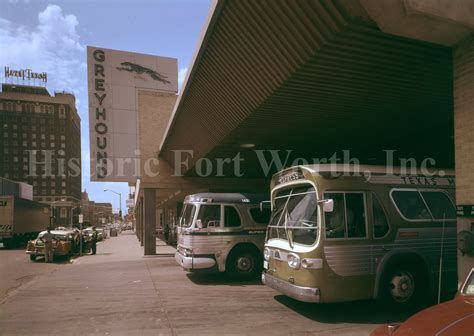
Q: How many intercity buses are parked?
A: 2